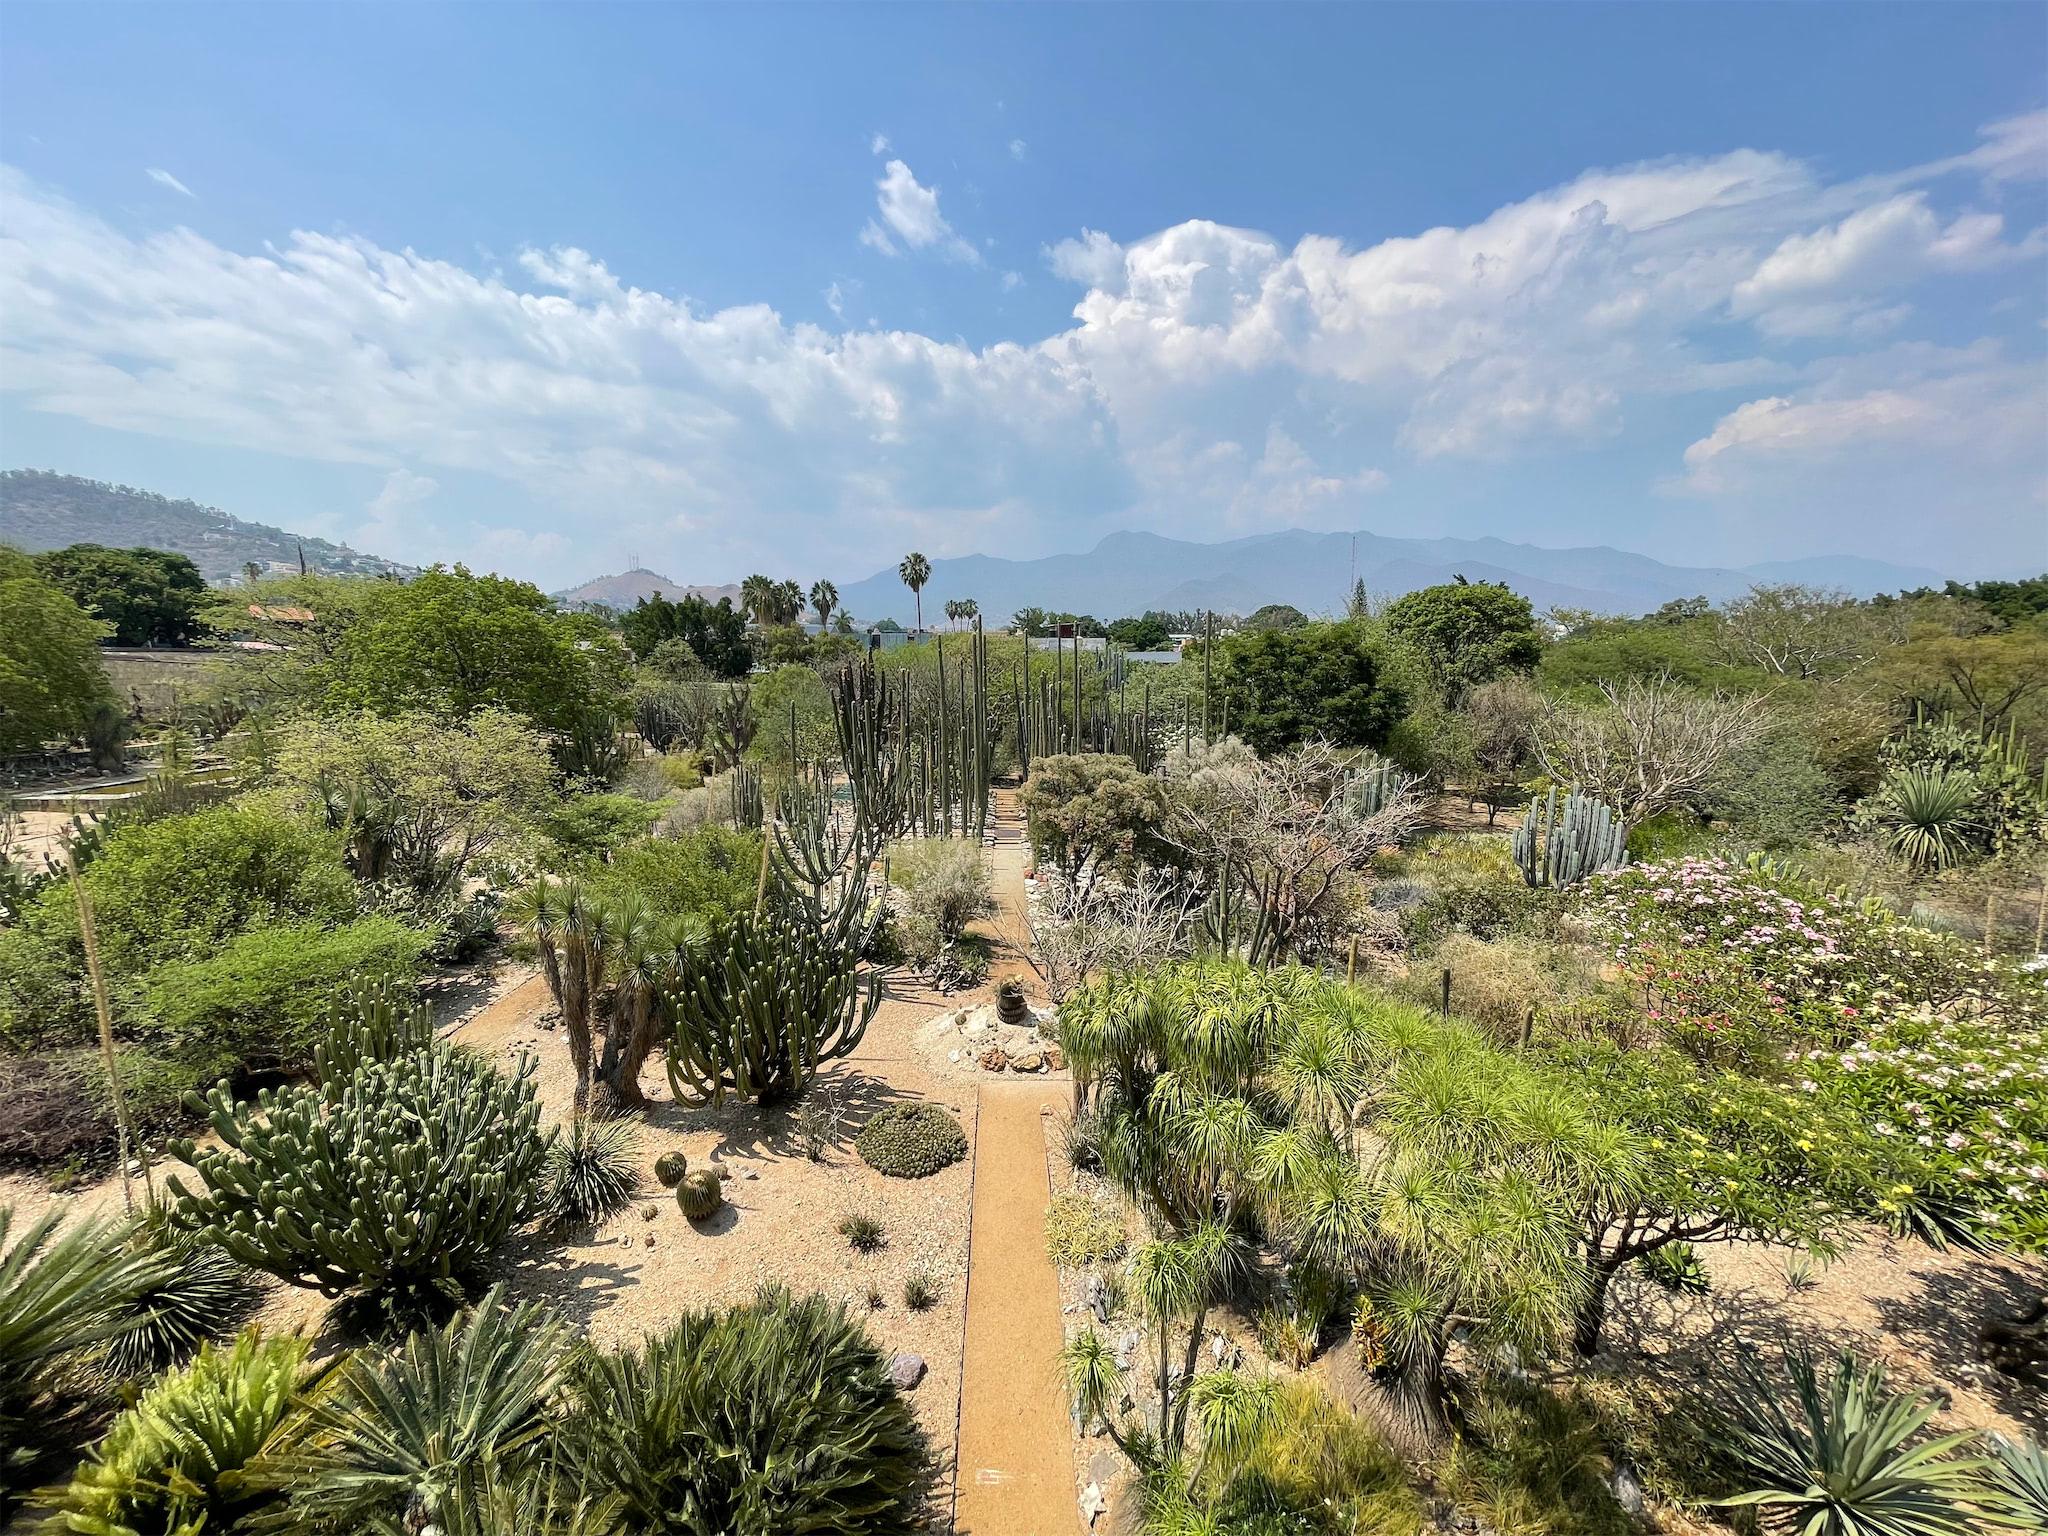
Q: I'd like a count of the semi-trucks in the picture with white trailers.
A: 0